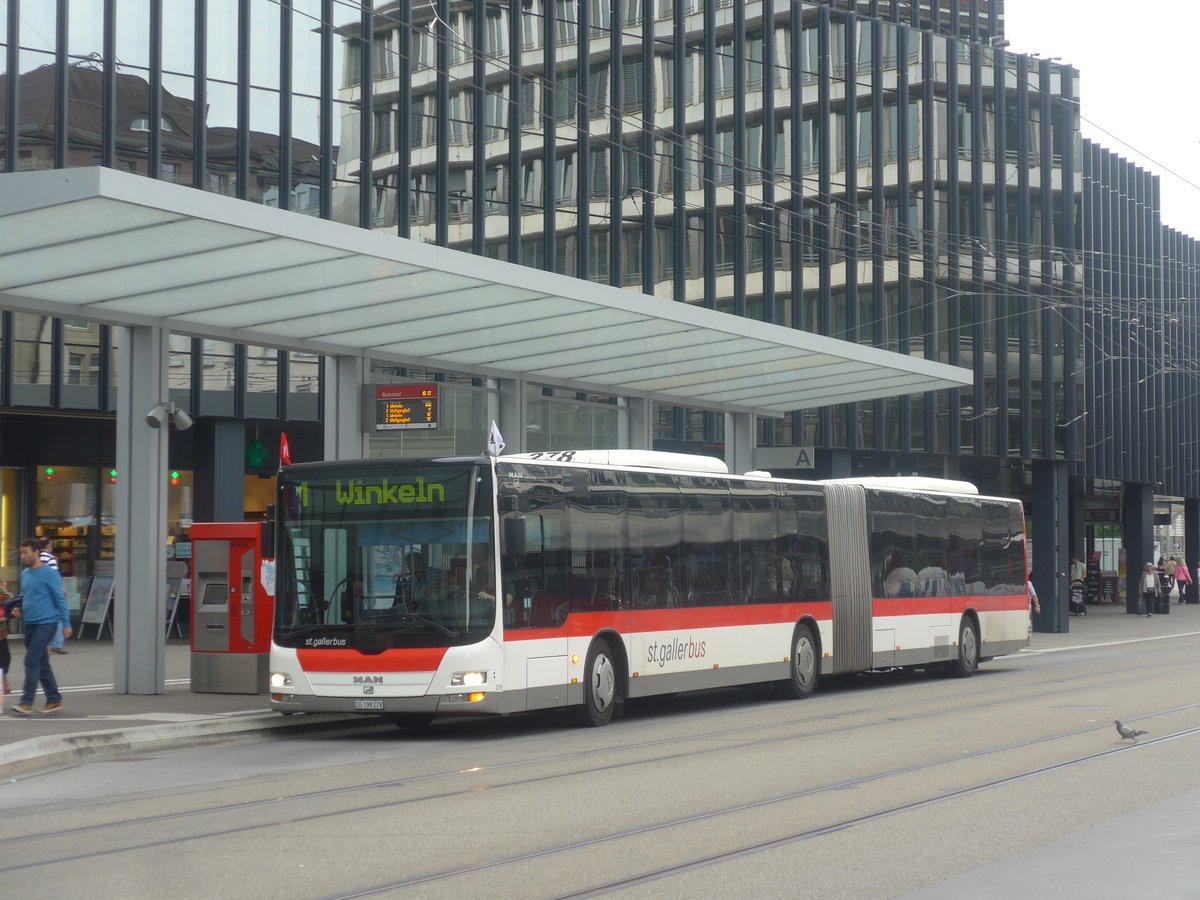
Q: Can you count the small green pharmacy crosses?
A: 3